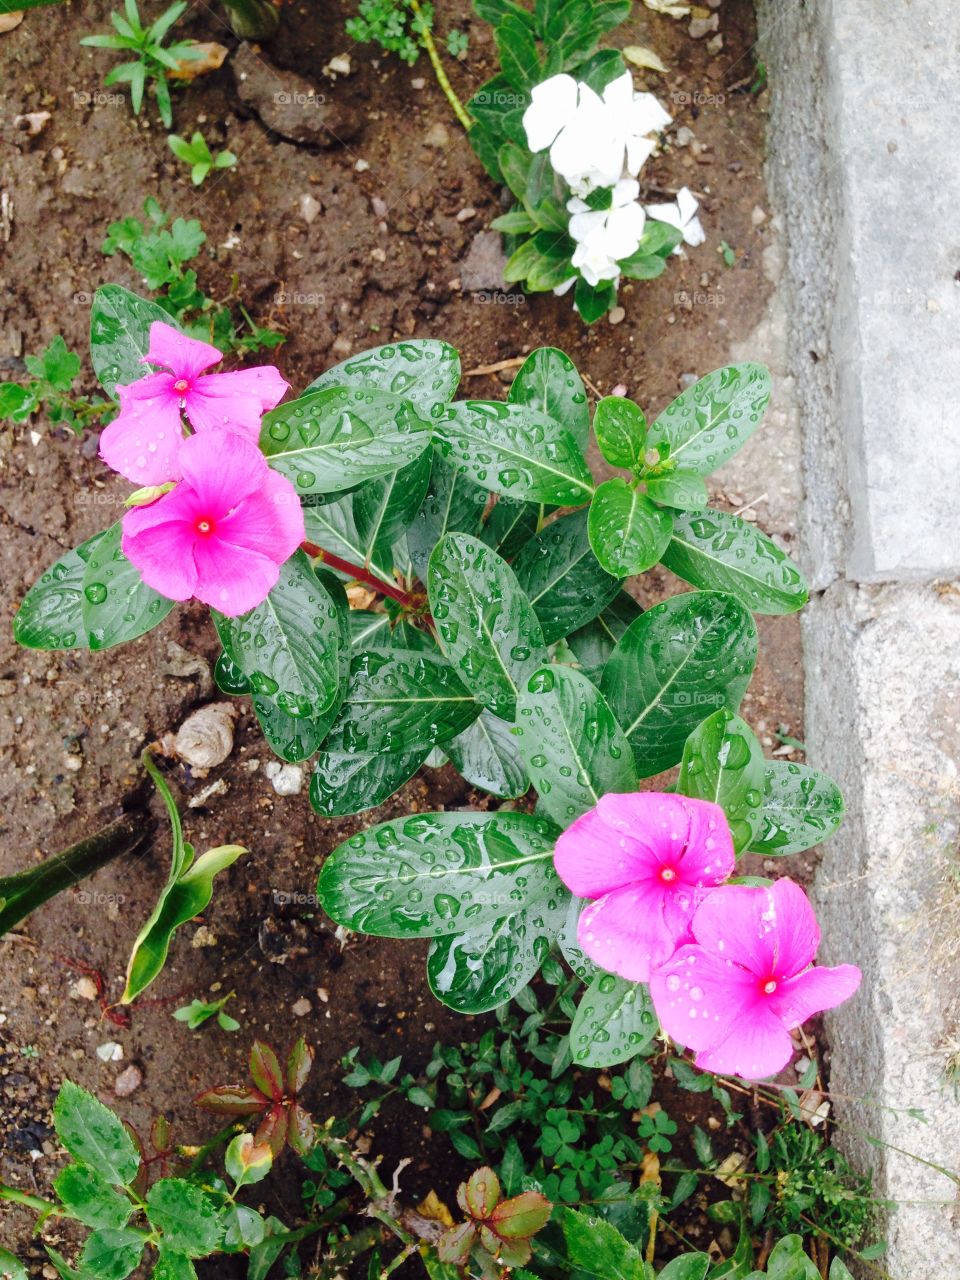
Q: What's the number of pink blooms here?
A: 4